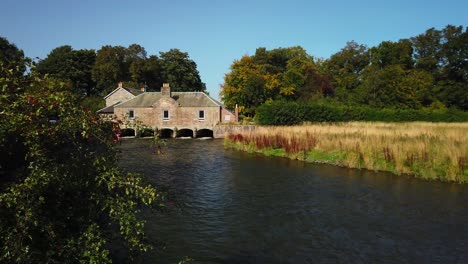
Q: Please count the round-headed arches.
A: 5